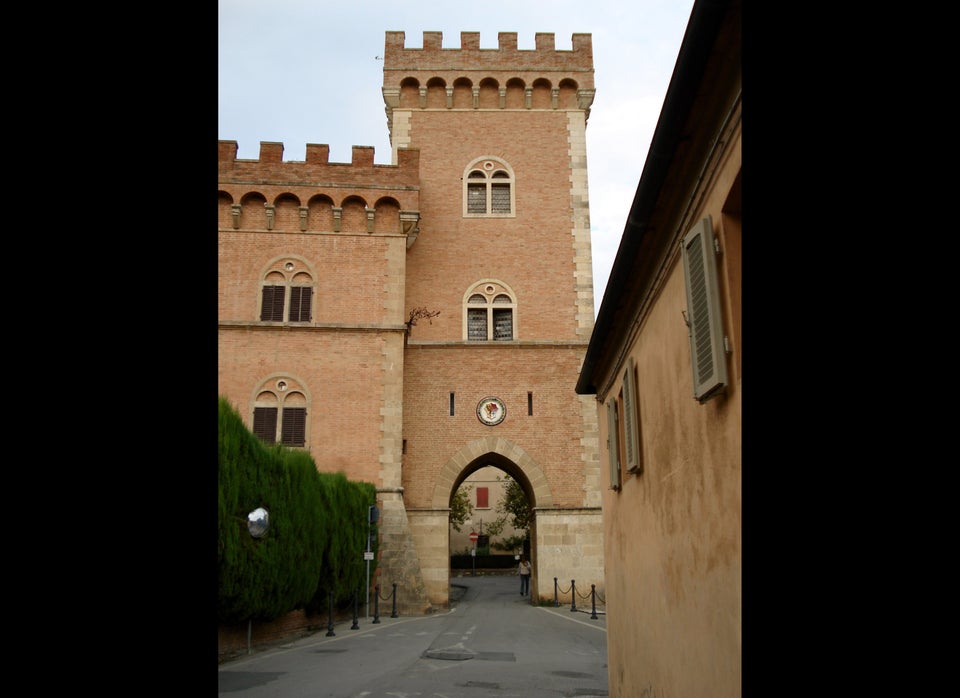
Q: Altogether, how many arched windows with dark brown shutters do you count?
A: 2